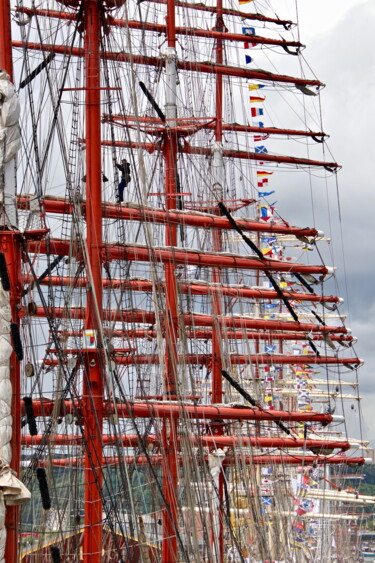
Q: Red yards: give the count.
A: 14